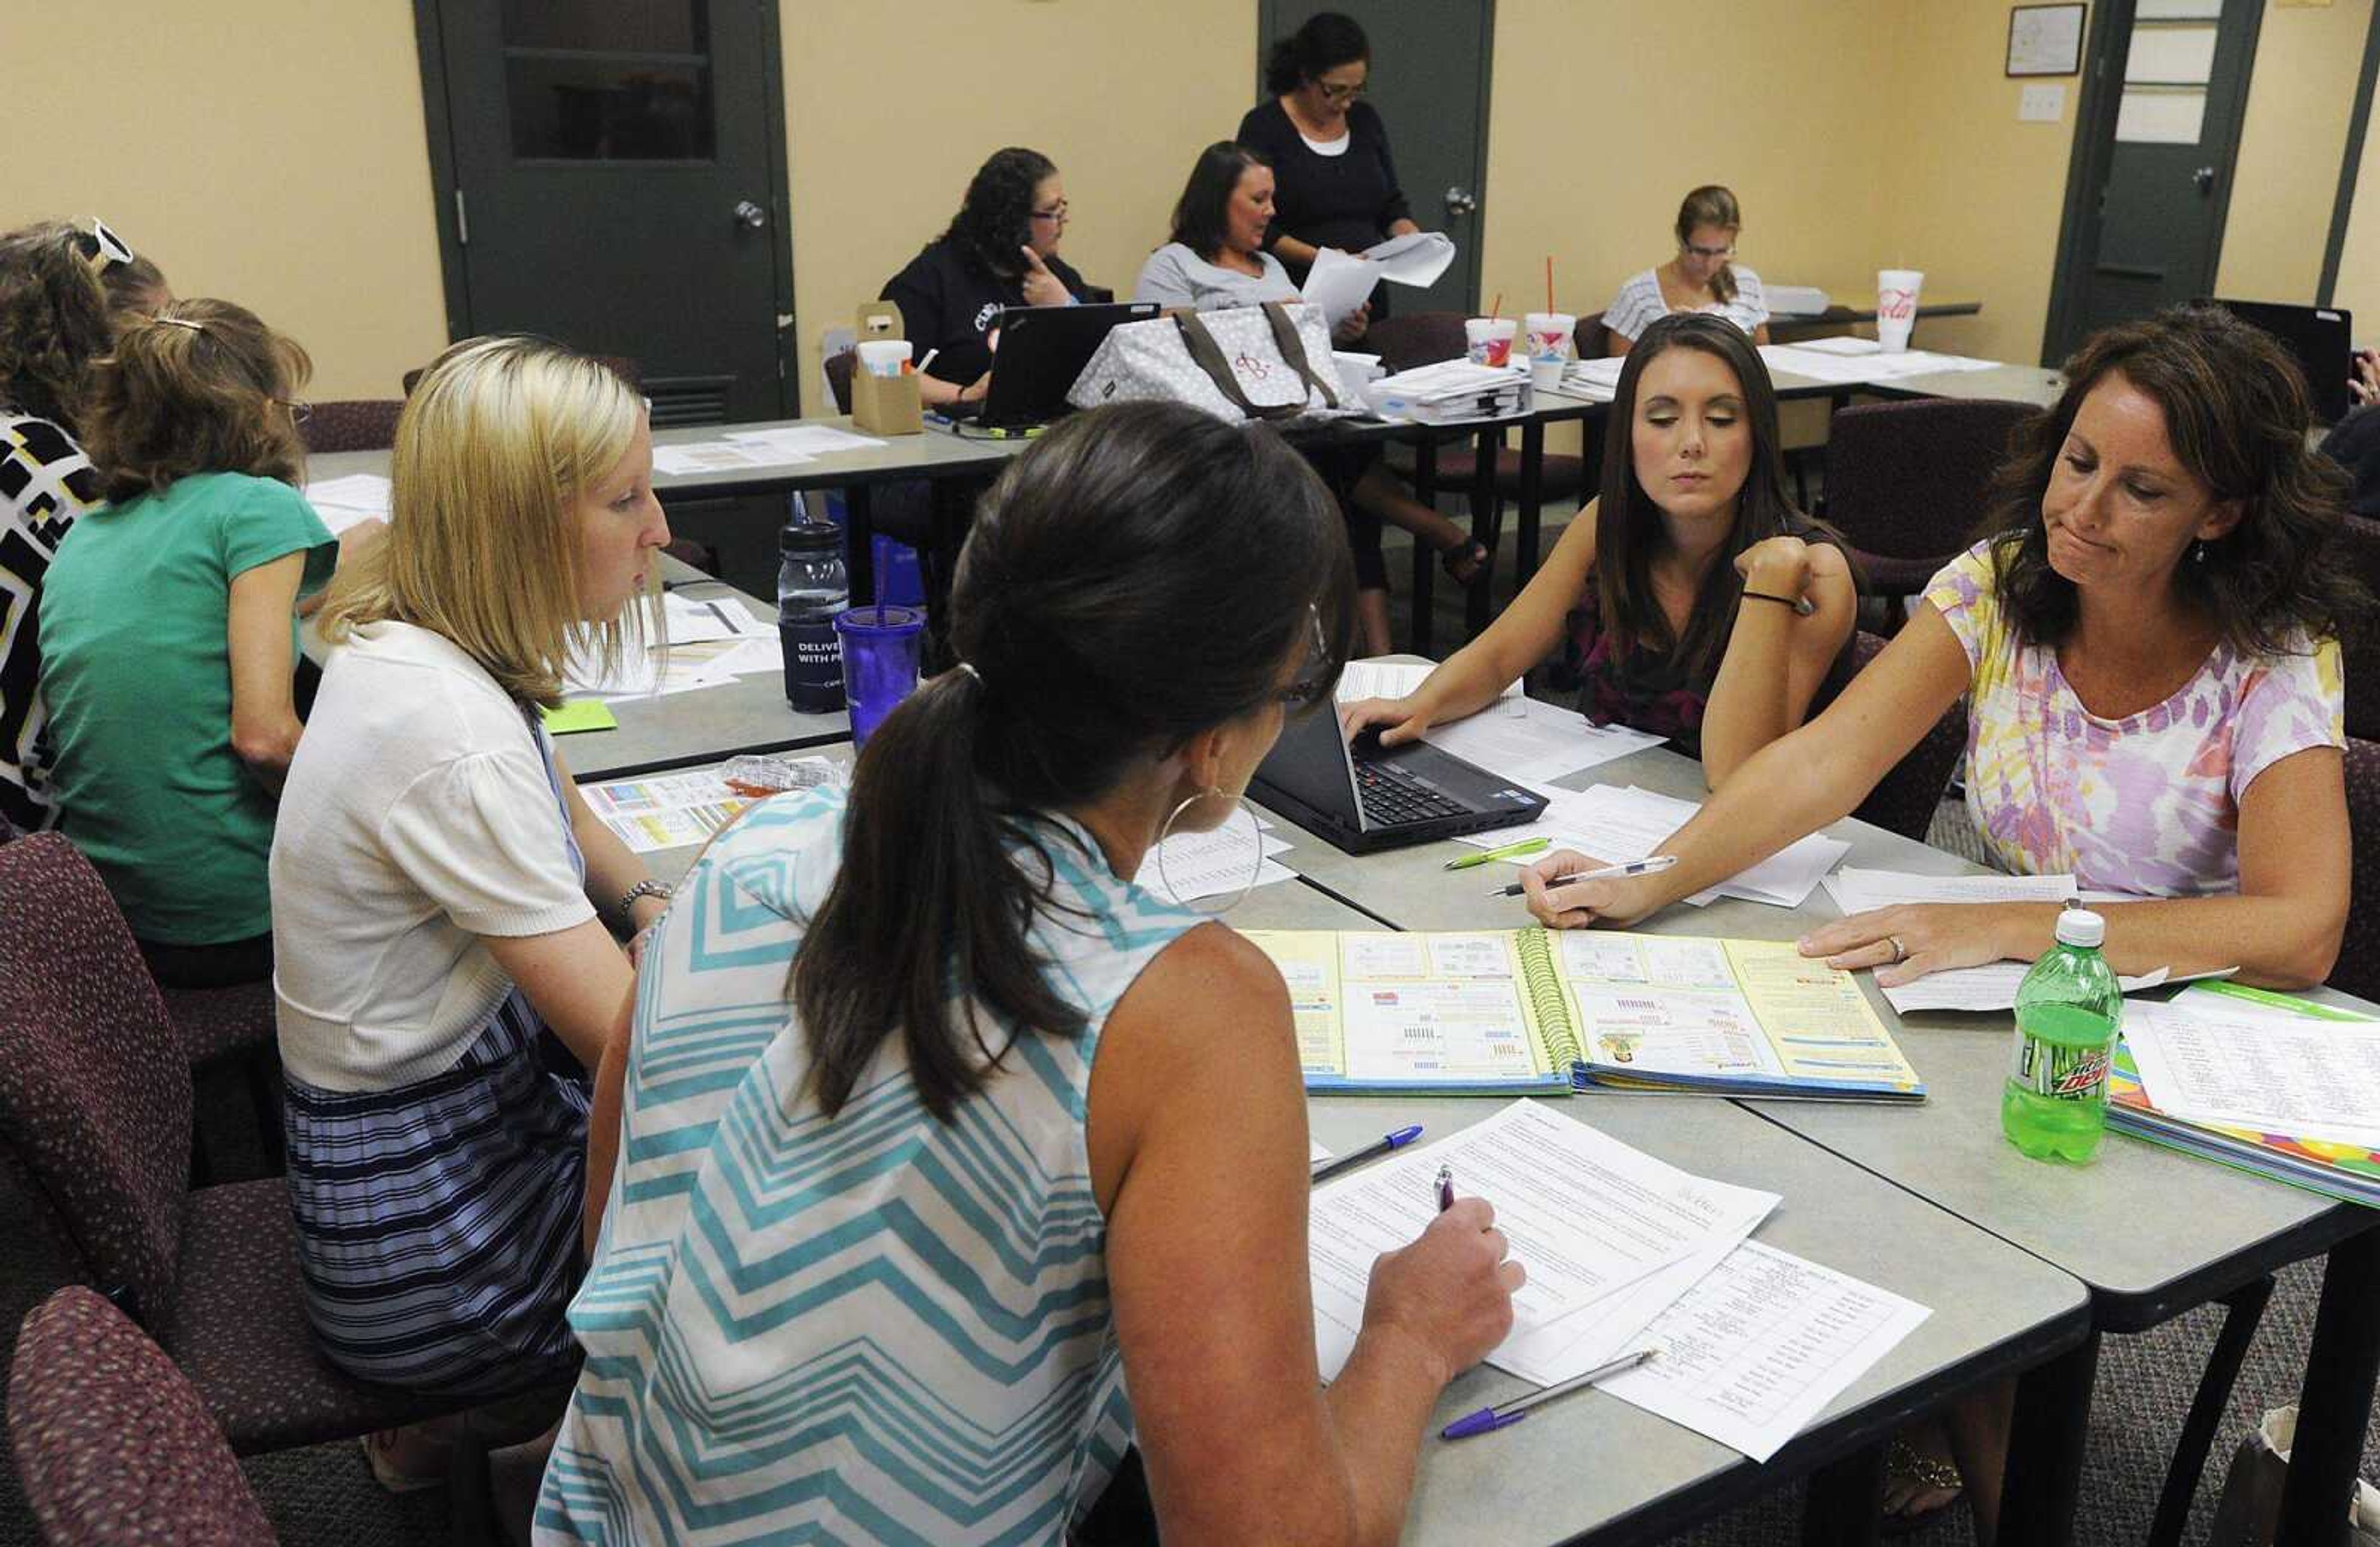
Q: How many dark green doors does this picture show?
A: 3